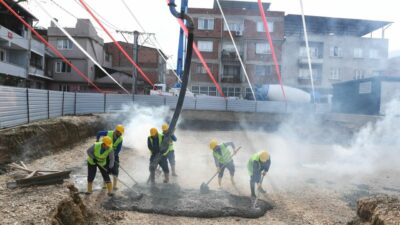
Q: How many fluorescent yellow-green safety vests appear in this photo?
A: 6